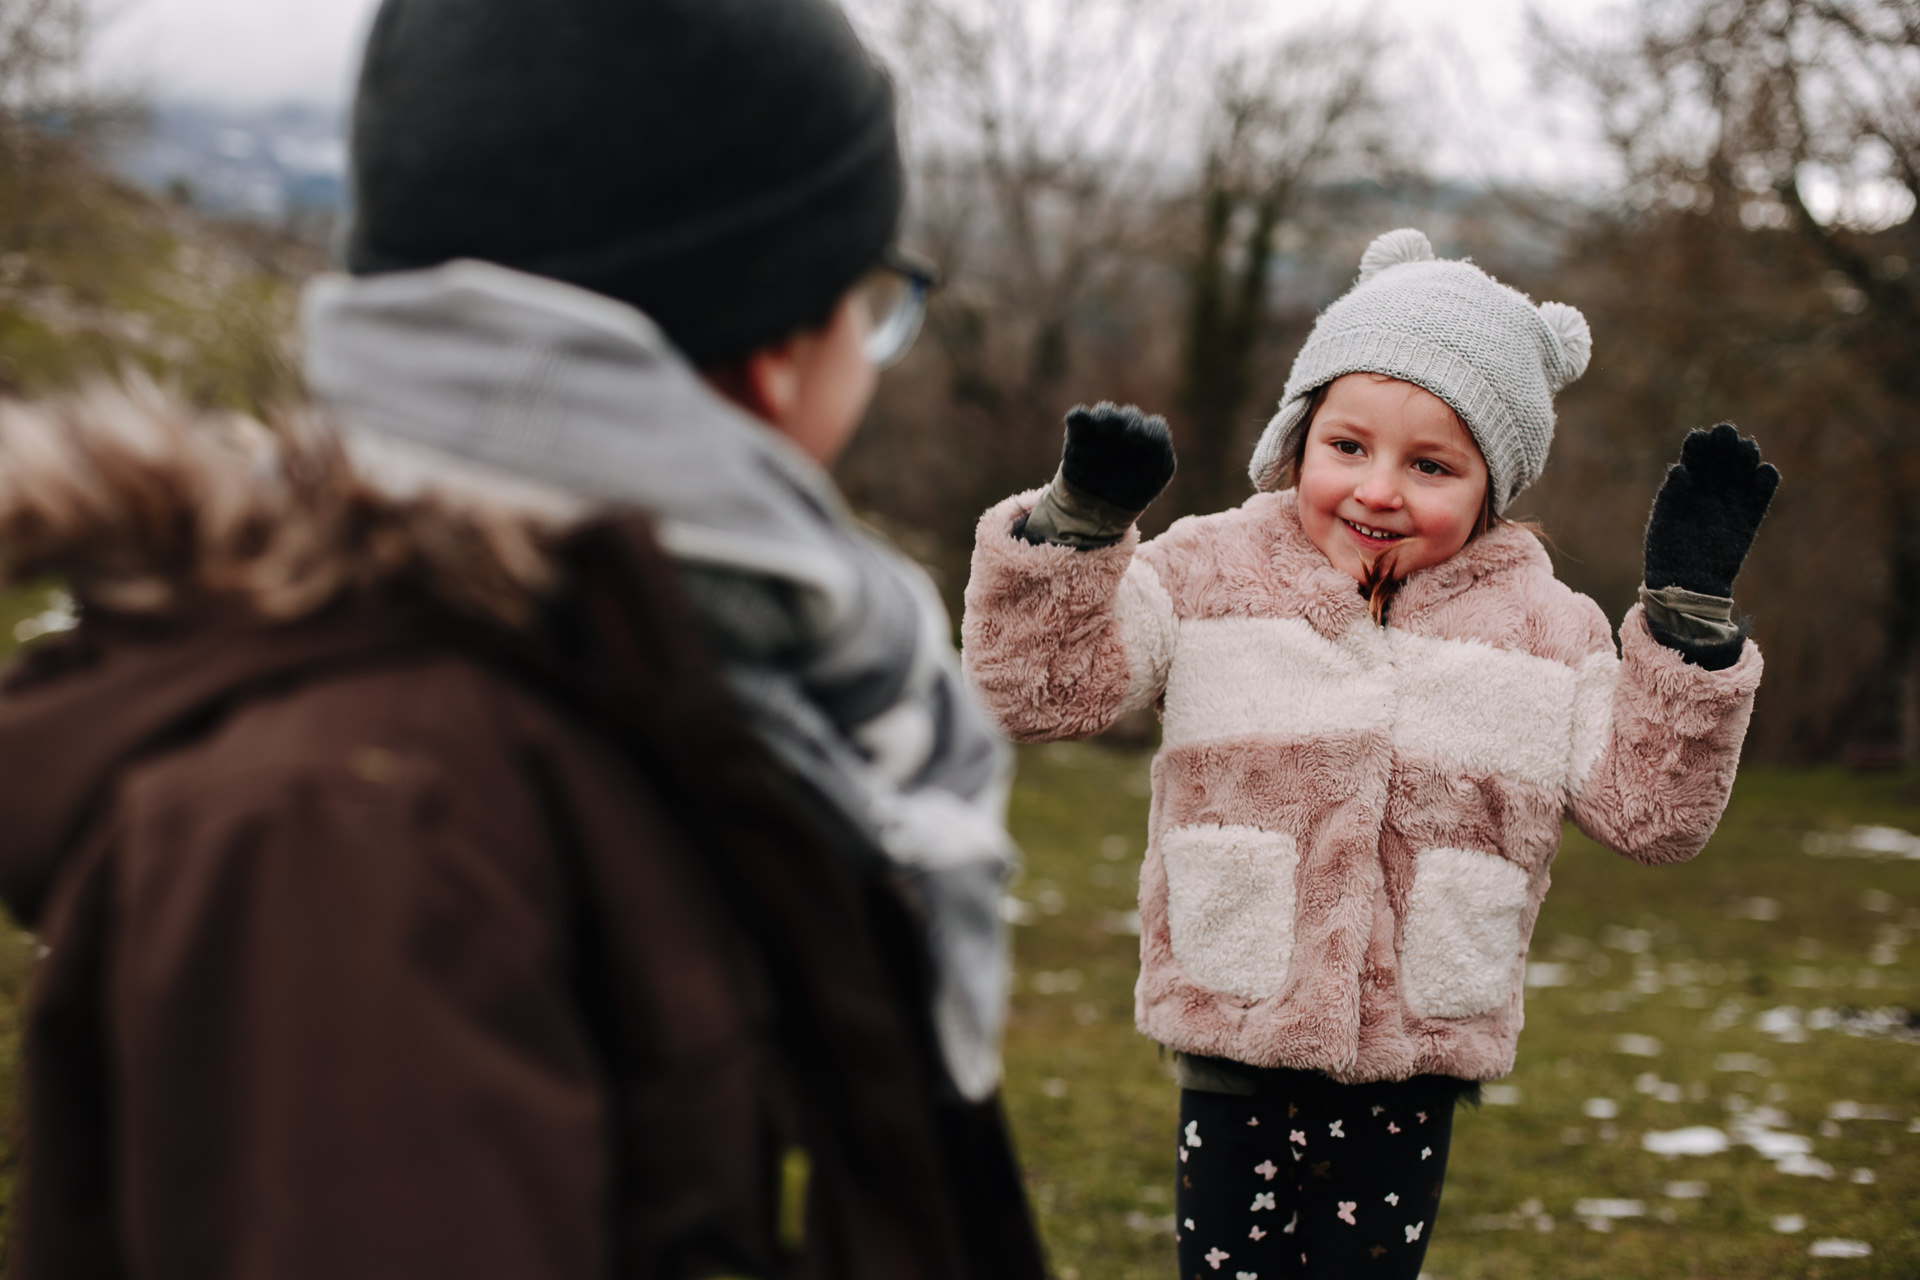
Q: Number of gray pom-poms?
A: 2